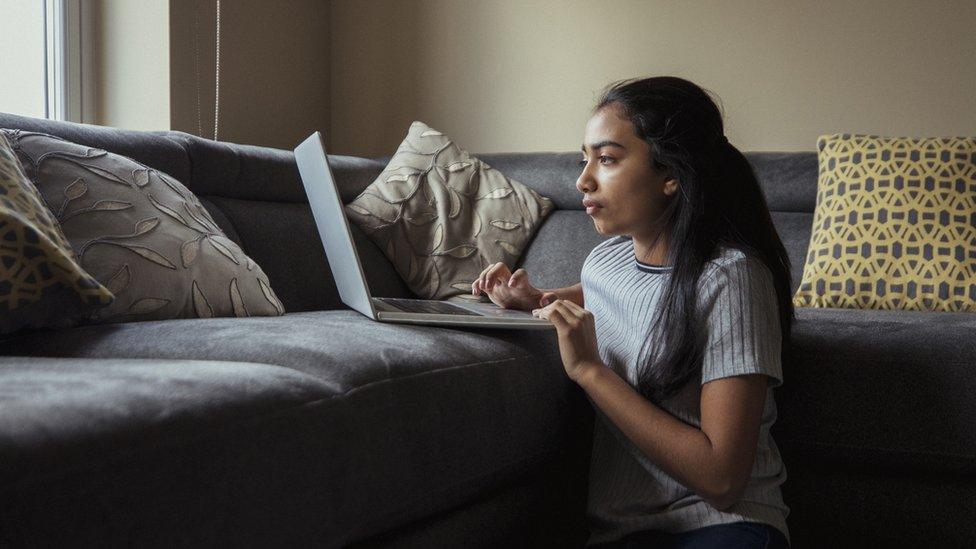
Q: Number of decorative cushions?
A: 4